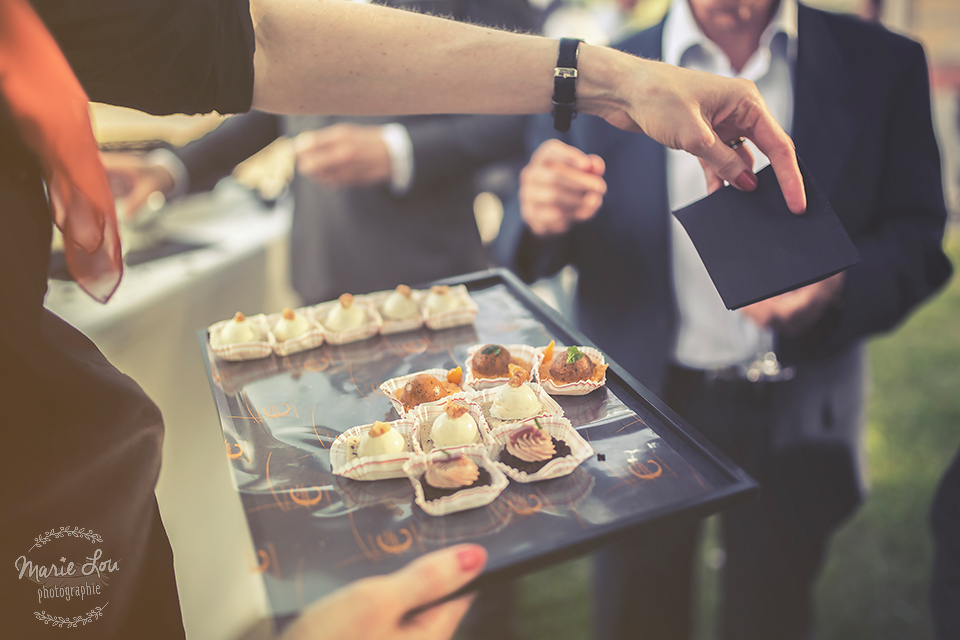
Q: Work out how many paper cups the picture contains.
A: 13